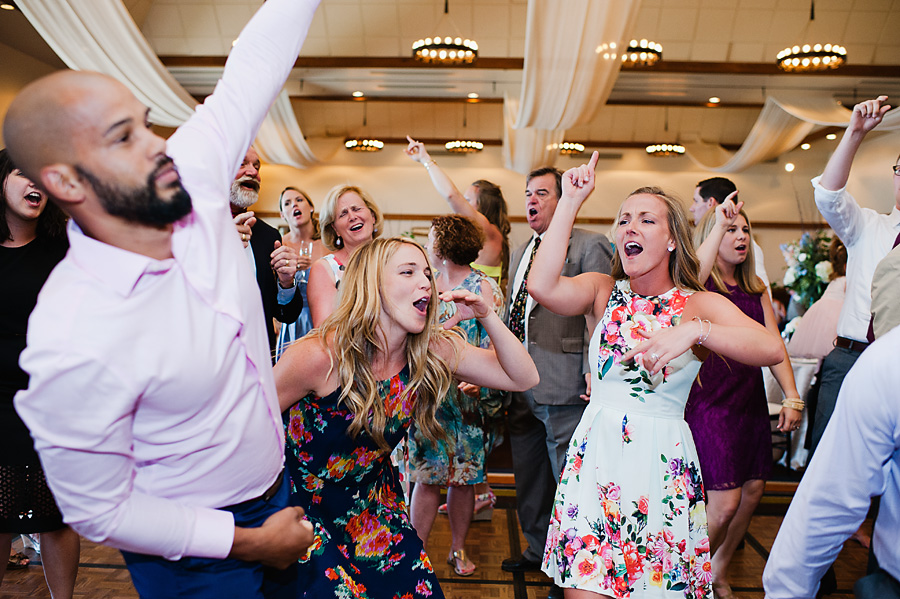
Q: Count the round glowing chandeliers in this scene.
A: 7